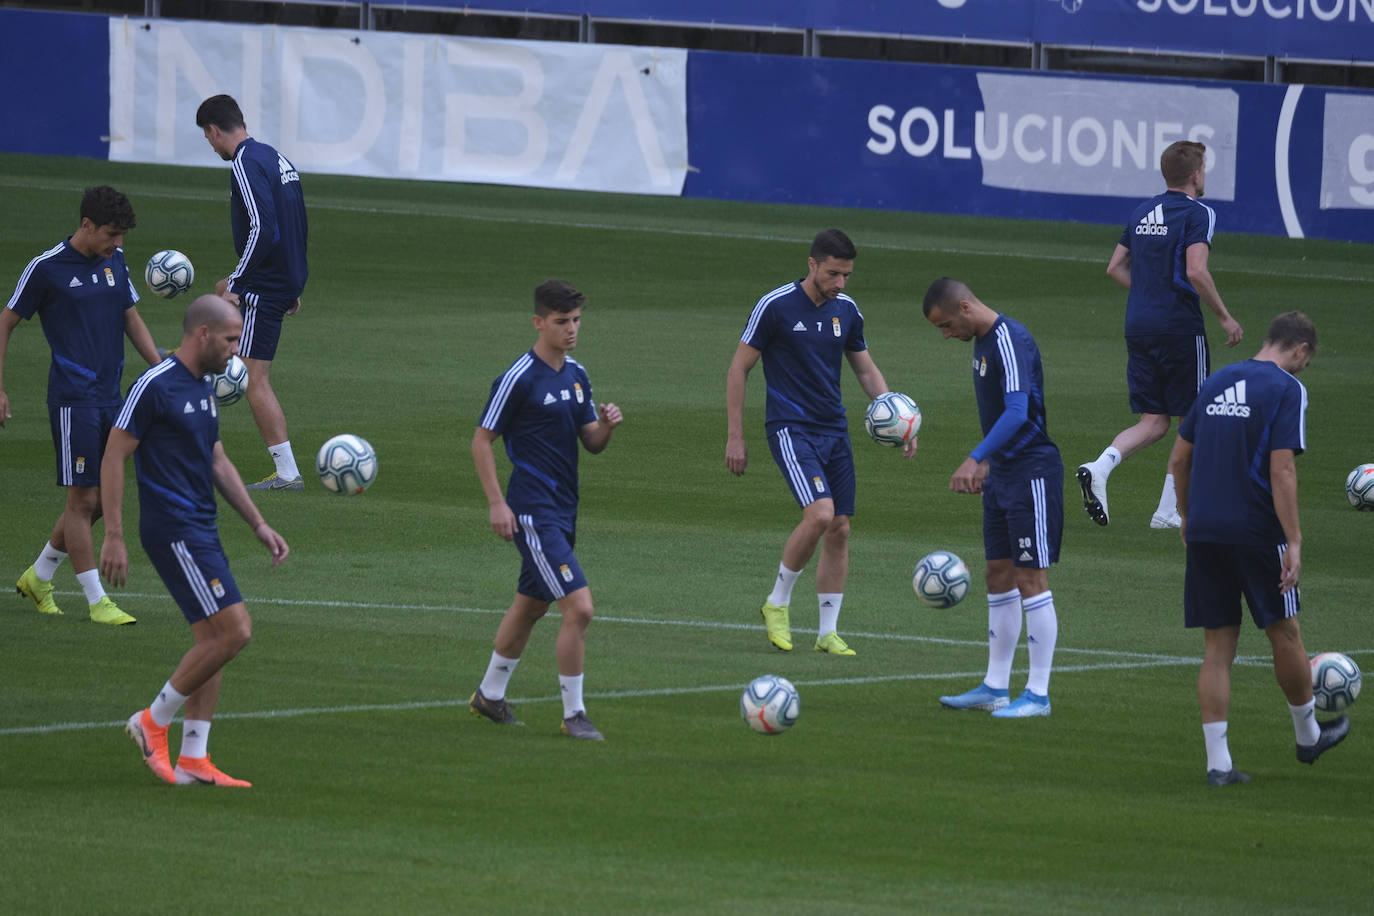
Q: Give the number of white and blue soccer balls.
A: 8